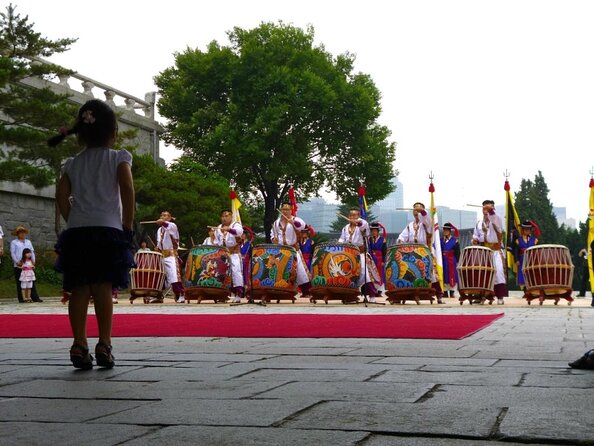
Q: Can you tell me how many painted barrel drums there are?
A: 4